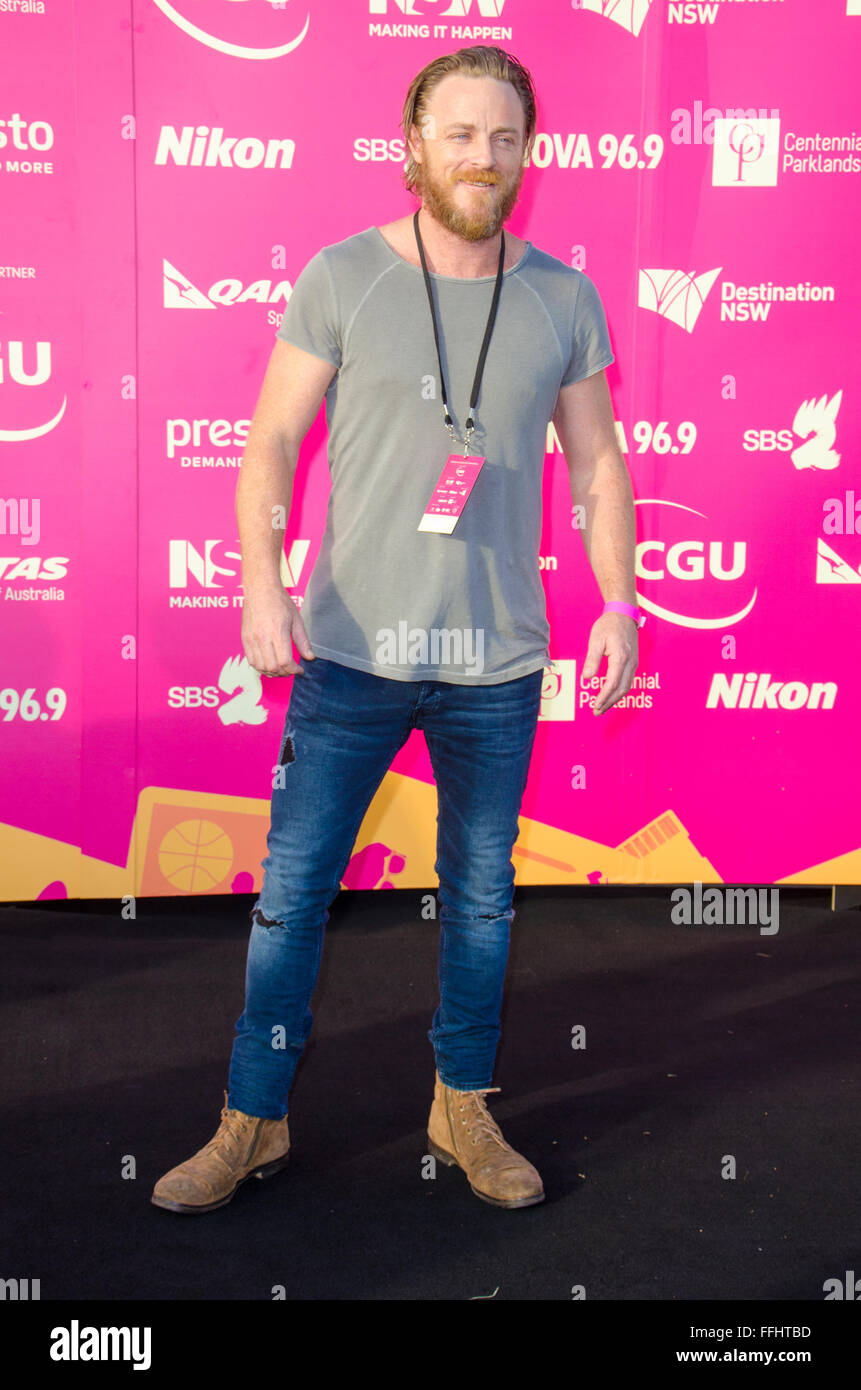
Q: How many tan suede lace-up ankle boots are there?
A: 2